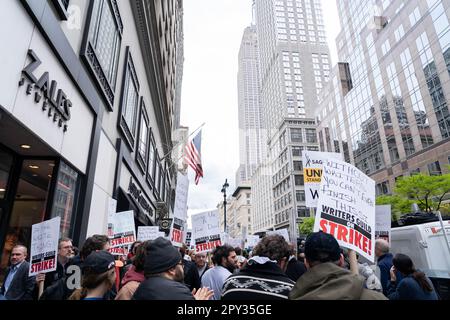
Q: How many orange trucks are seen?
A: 0